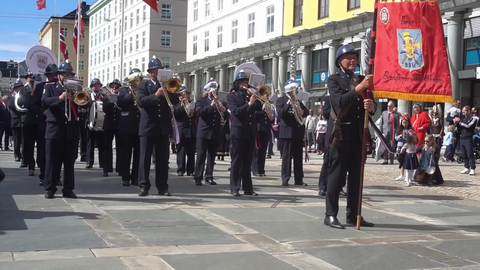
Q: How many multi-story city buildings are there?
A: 4